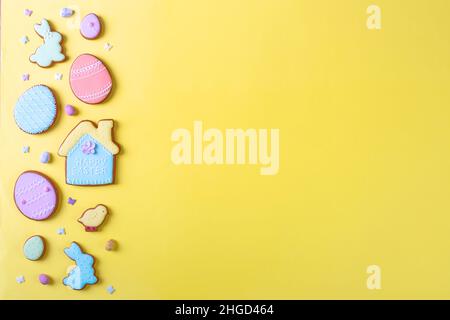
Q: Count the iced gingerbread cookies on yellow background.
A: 9